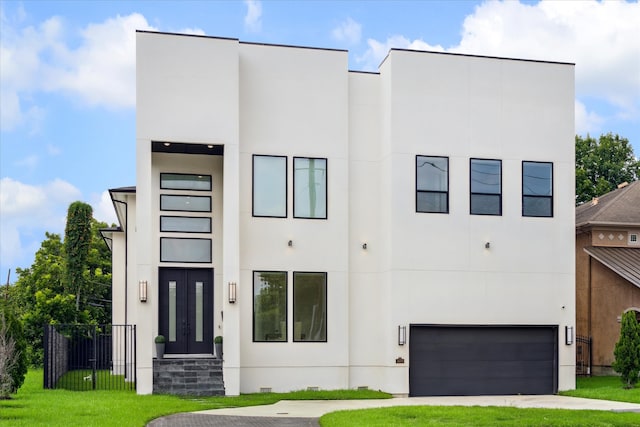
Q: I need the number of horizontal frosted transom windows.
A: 4